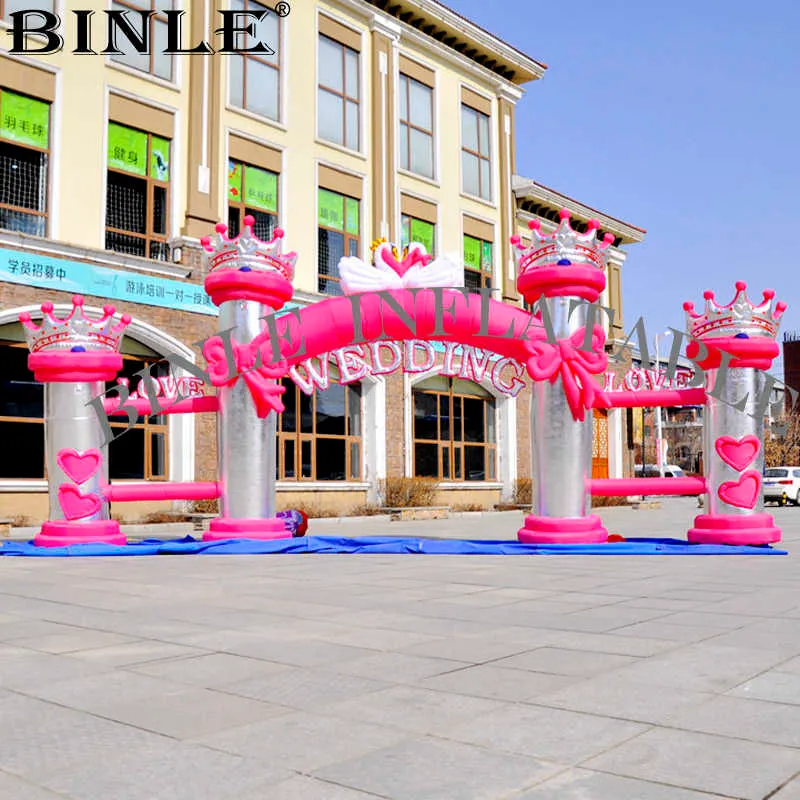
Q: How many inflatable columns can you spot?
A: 4